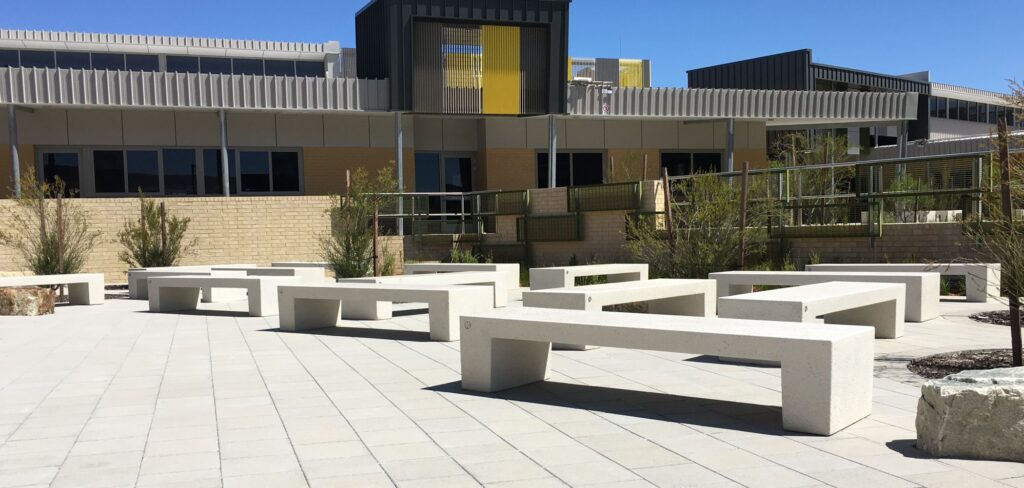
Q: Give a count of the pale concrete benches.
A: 15